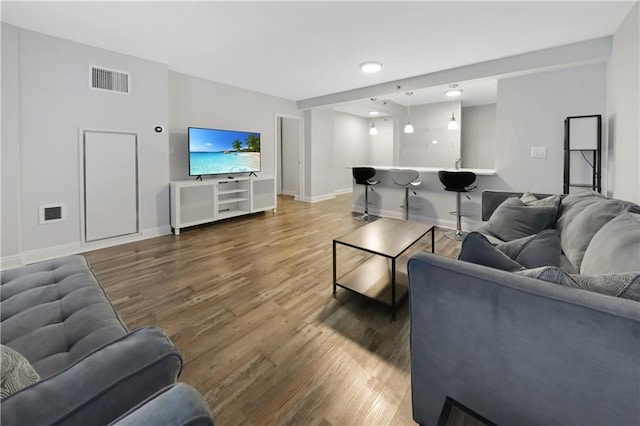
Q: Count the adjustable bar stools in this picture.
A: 3